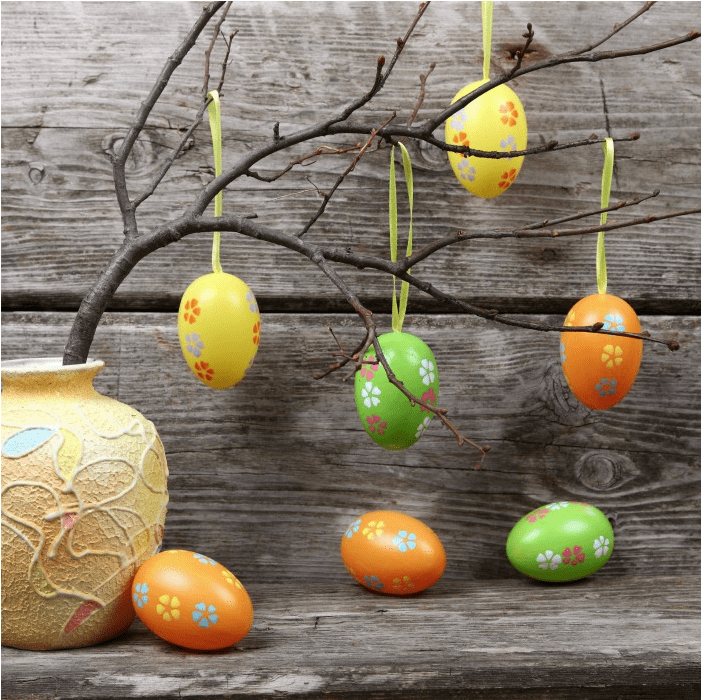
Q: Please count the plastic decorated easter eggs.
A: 7